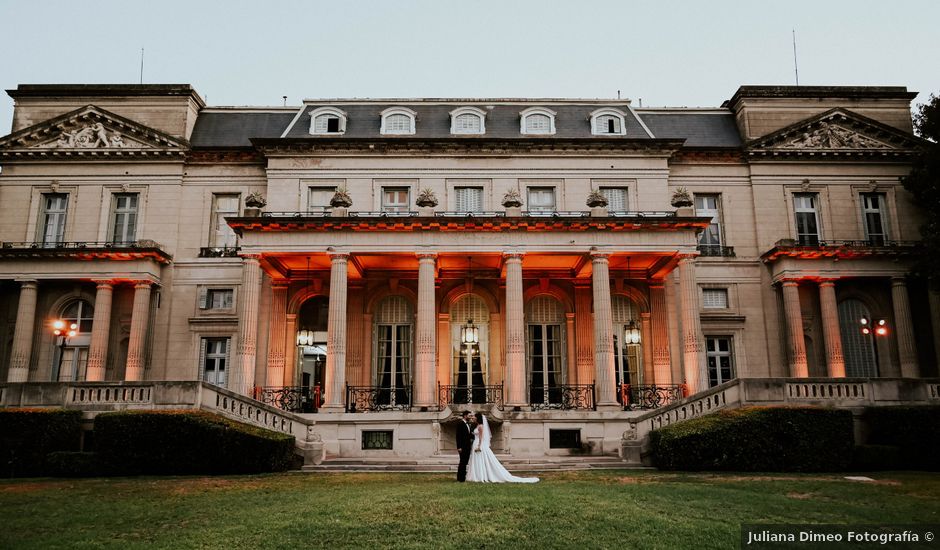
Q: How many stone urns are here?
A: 6